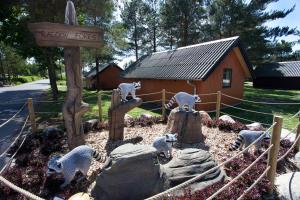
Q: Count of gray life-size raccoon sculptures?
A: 5